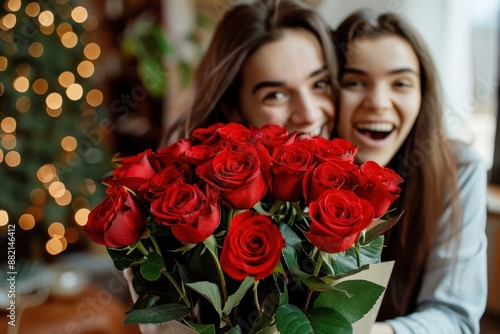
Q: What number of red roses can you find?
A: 15